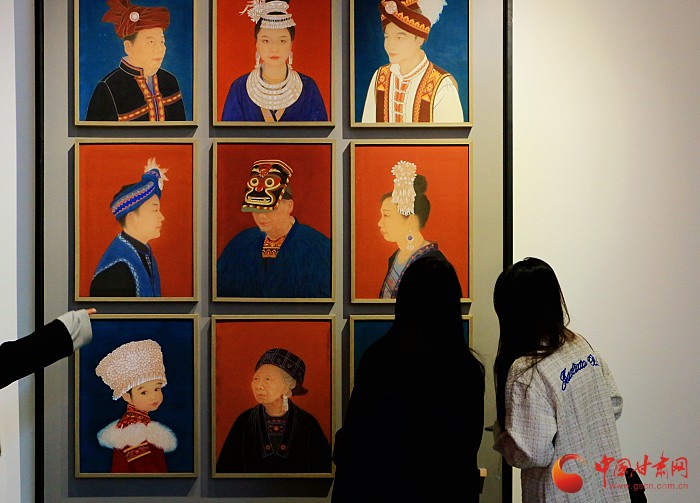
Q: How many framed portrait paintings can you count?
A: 9